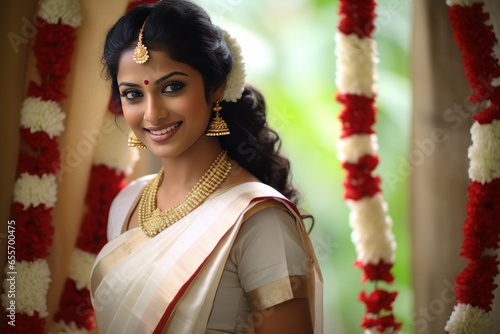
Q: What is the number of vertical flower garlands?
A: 4